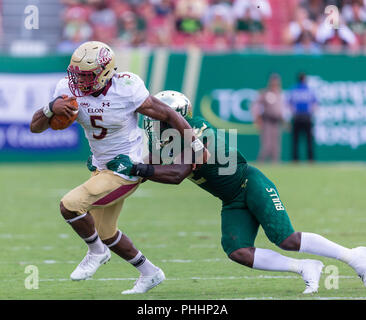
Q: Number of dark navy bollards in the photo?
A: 0